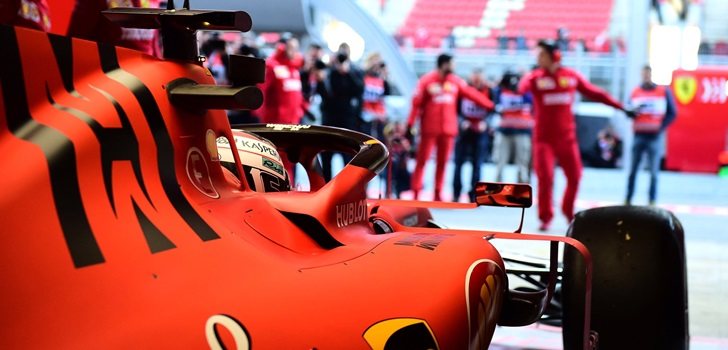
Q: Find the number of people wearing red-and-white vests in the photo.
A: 4